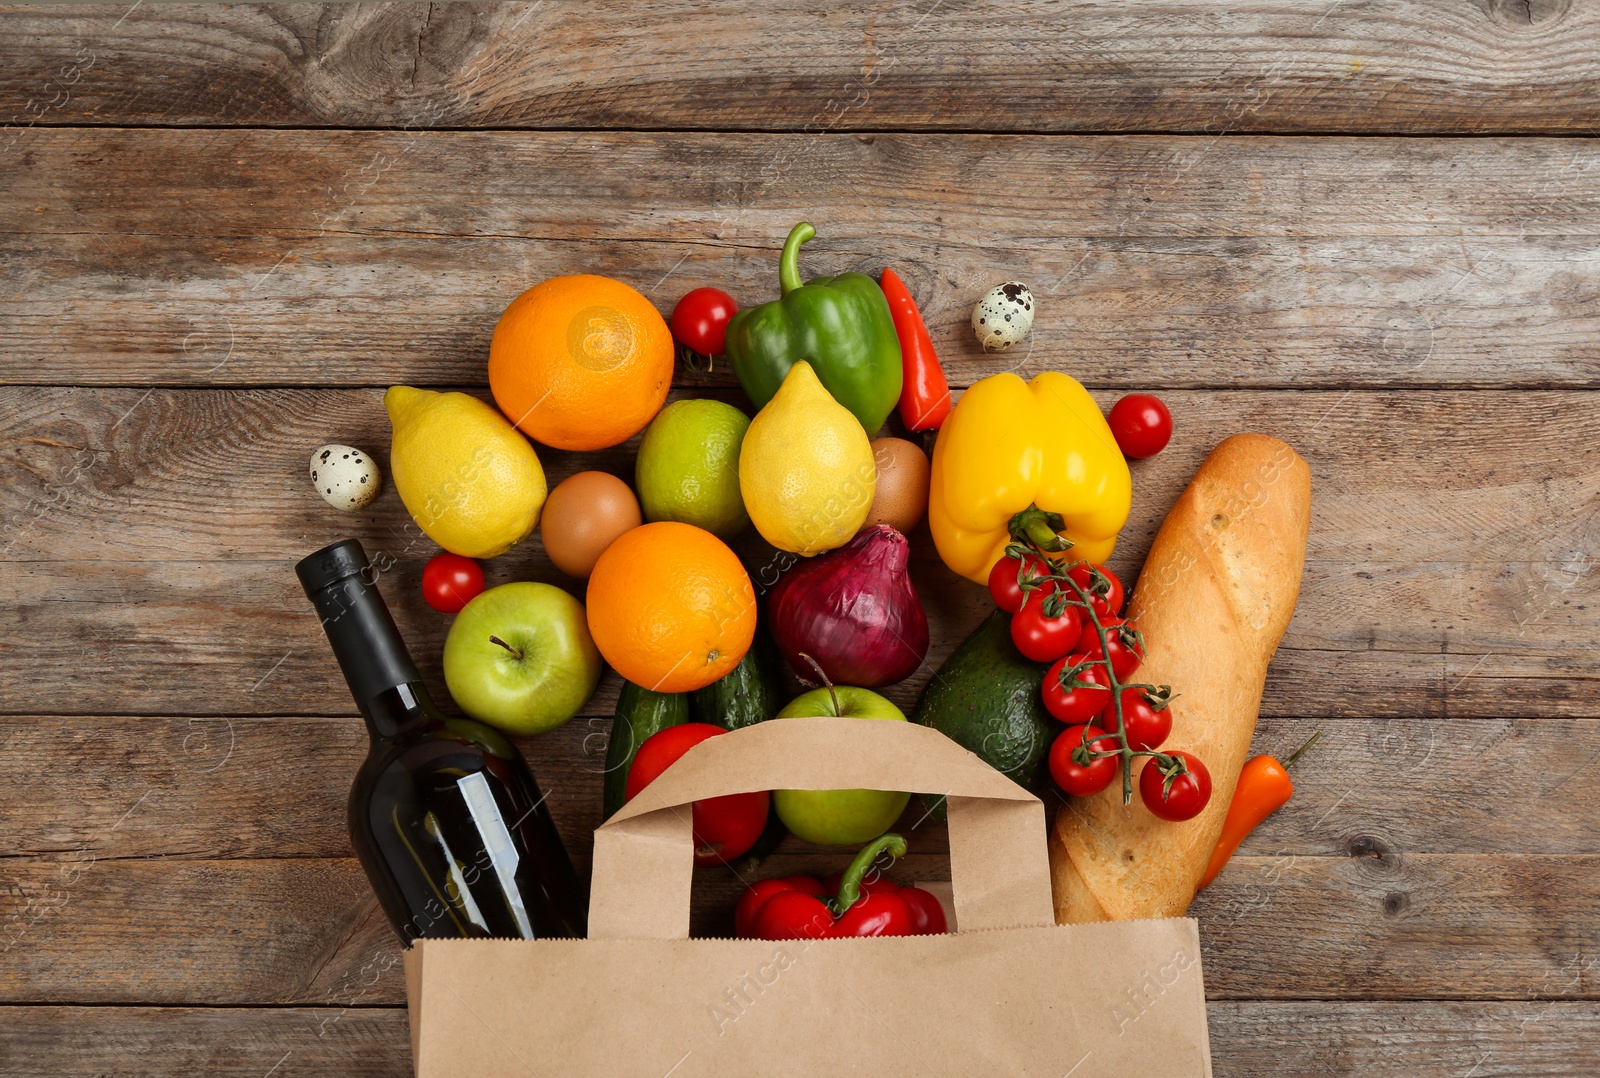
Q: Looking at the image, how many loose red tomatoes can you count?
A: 4